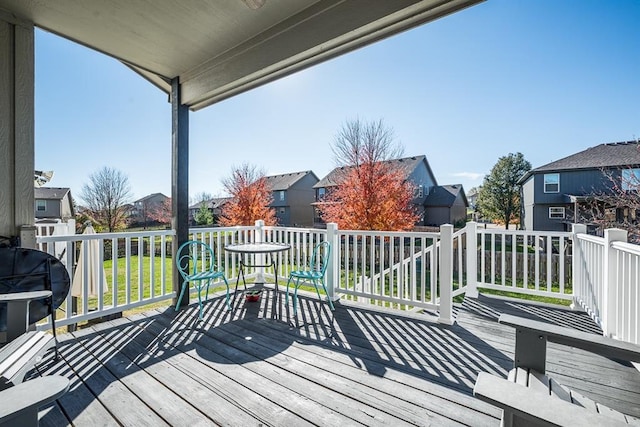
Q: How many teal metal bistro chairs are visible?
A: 2